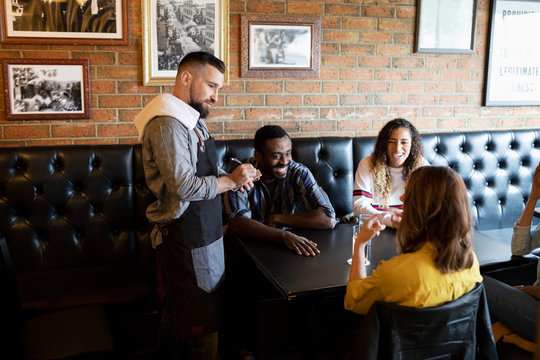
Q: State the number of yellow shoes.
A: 0